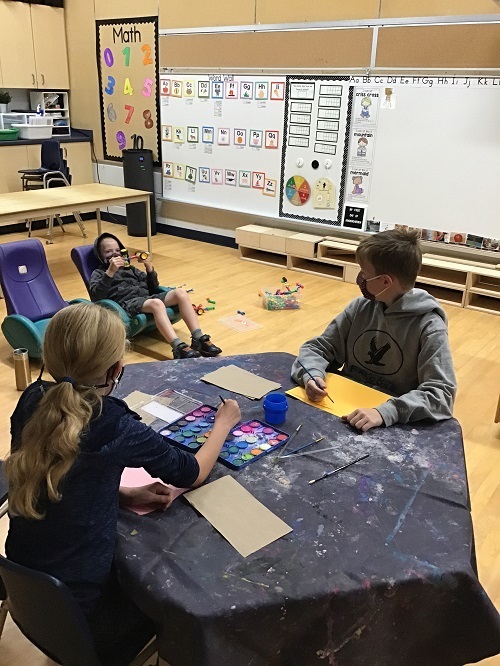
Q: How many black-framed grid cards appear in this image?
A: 10